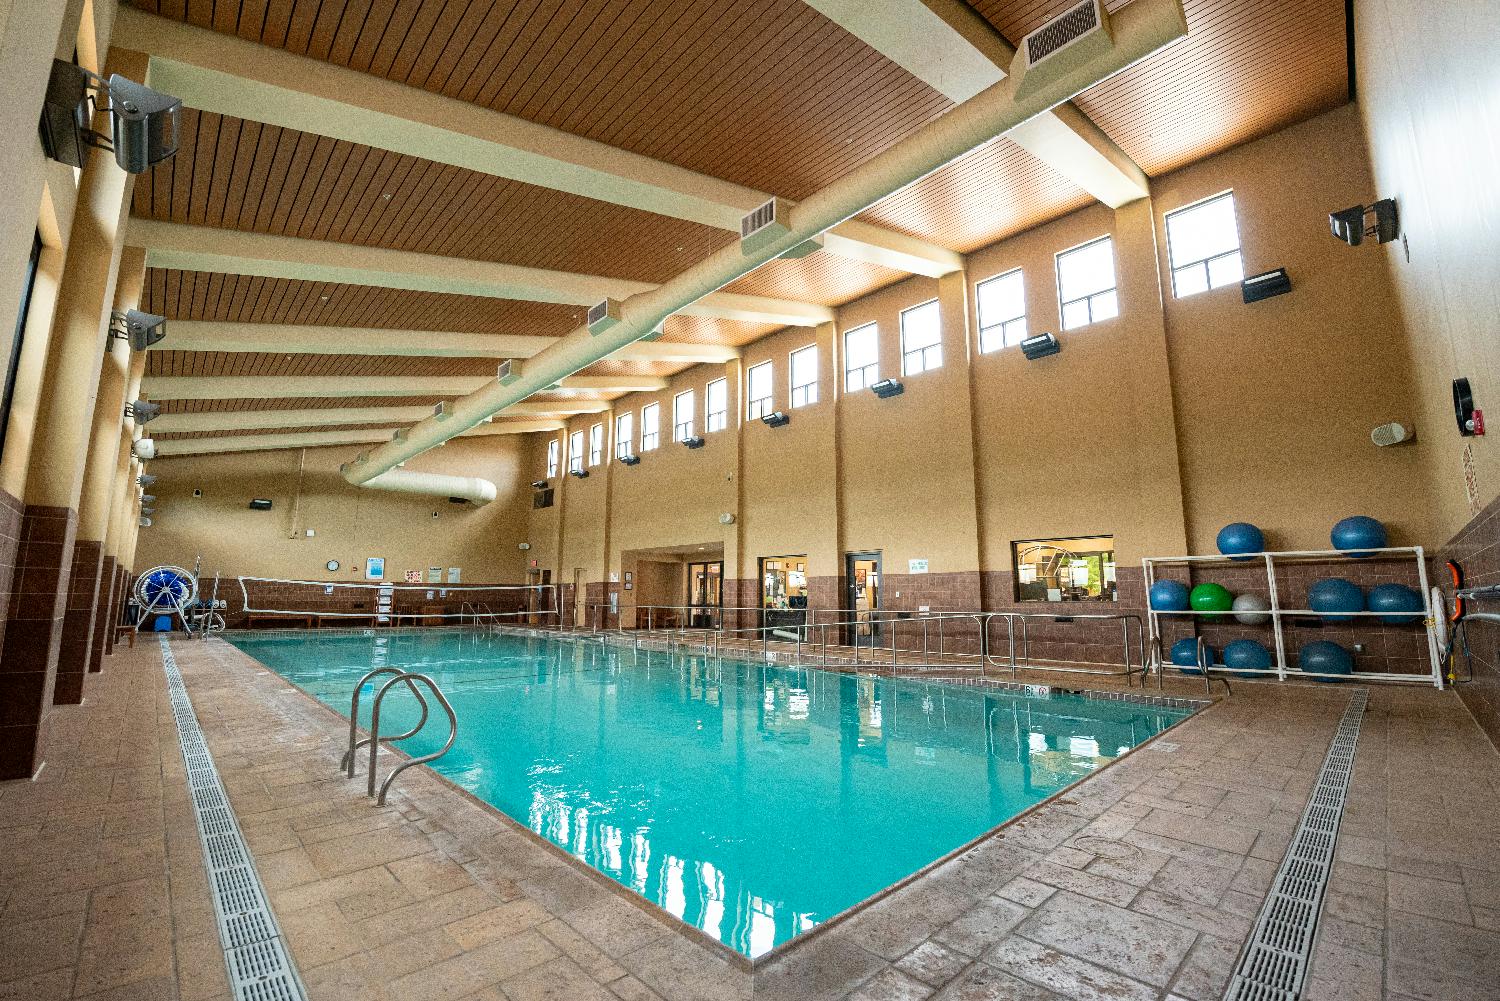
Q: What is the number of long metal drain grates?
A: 2